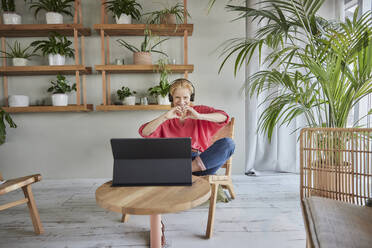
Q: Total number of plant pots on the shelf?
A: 11